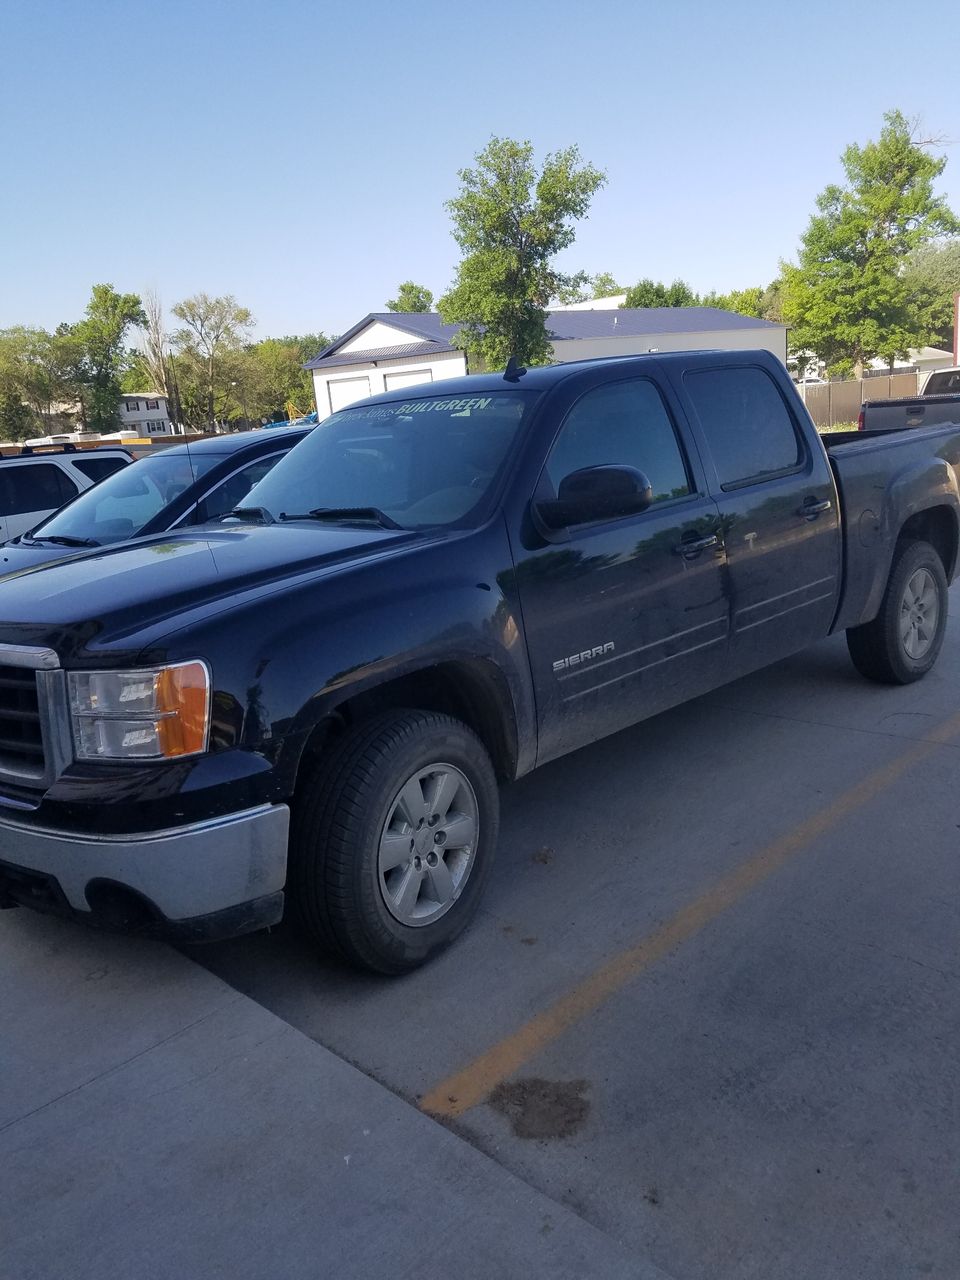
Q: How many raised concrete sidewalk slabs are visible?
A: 2